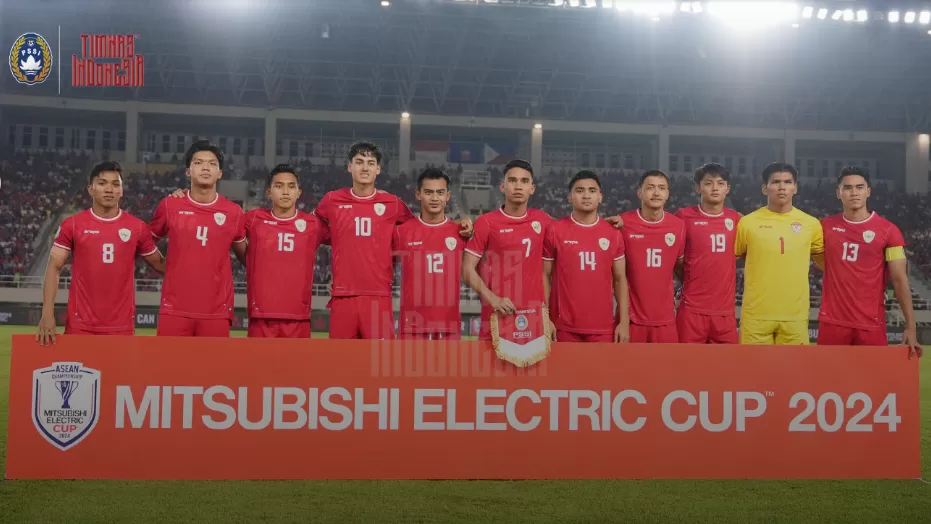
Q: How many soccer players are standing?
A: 11